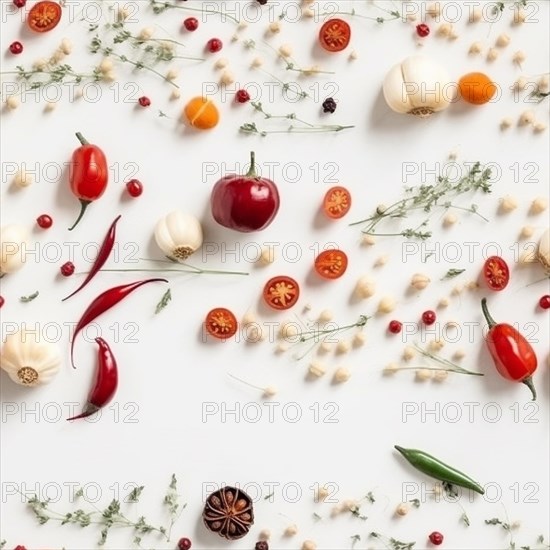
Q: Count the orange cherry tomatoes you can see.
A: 2